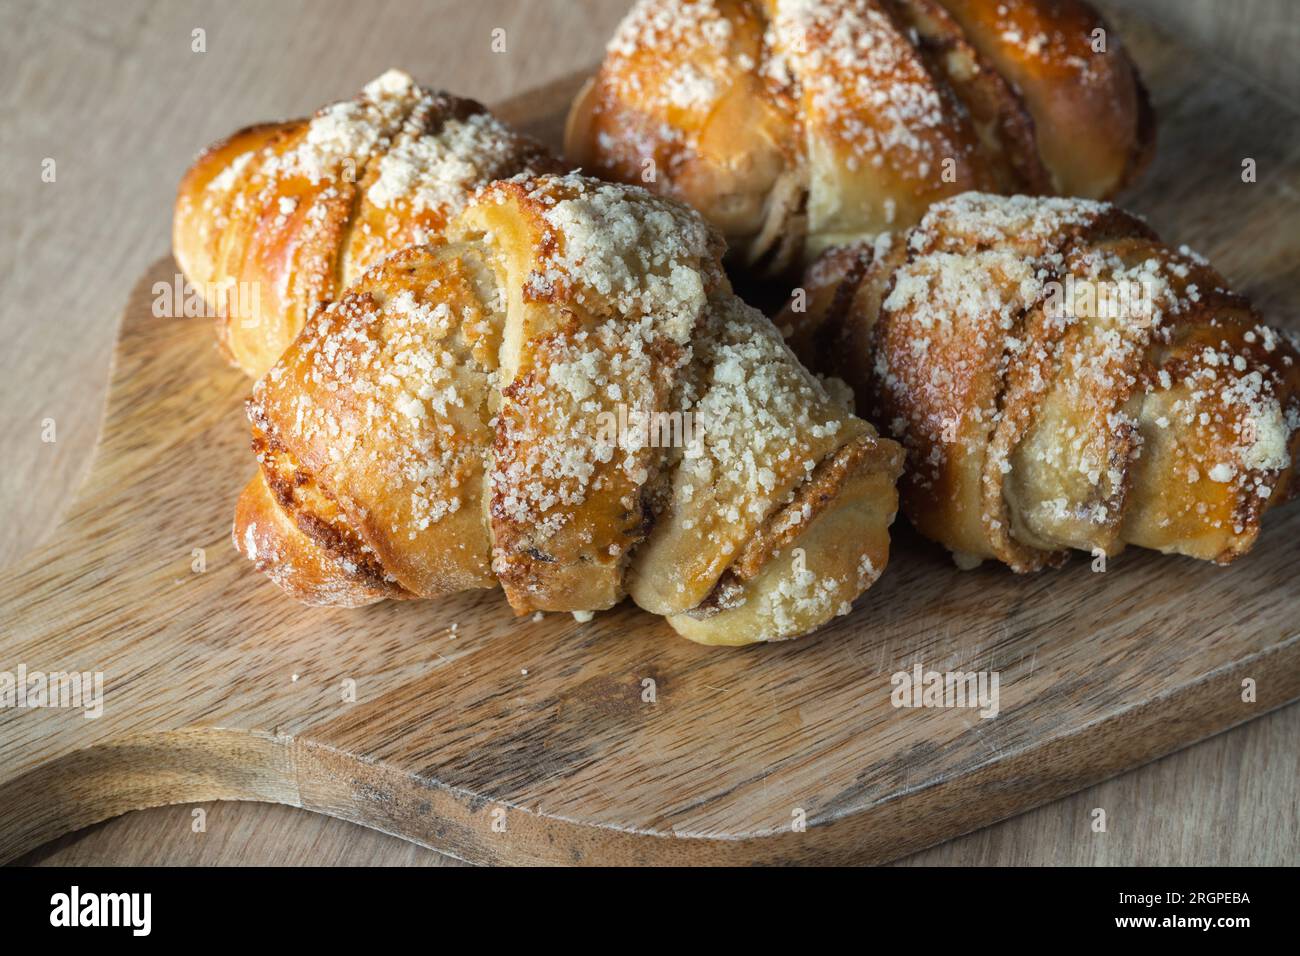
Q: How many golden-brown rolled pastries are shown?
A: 4